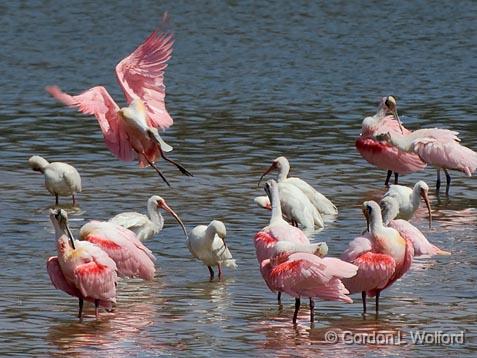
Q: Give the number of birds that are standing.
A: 14